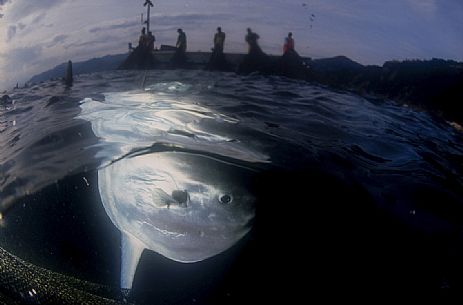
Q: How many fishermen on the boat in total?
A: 6